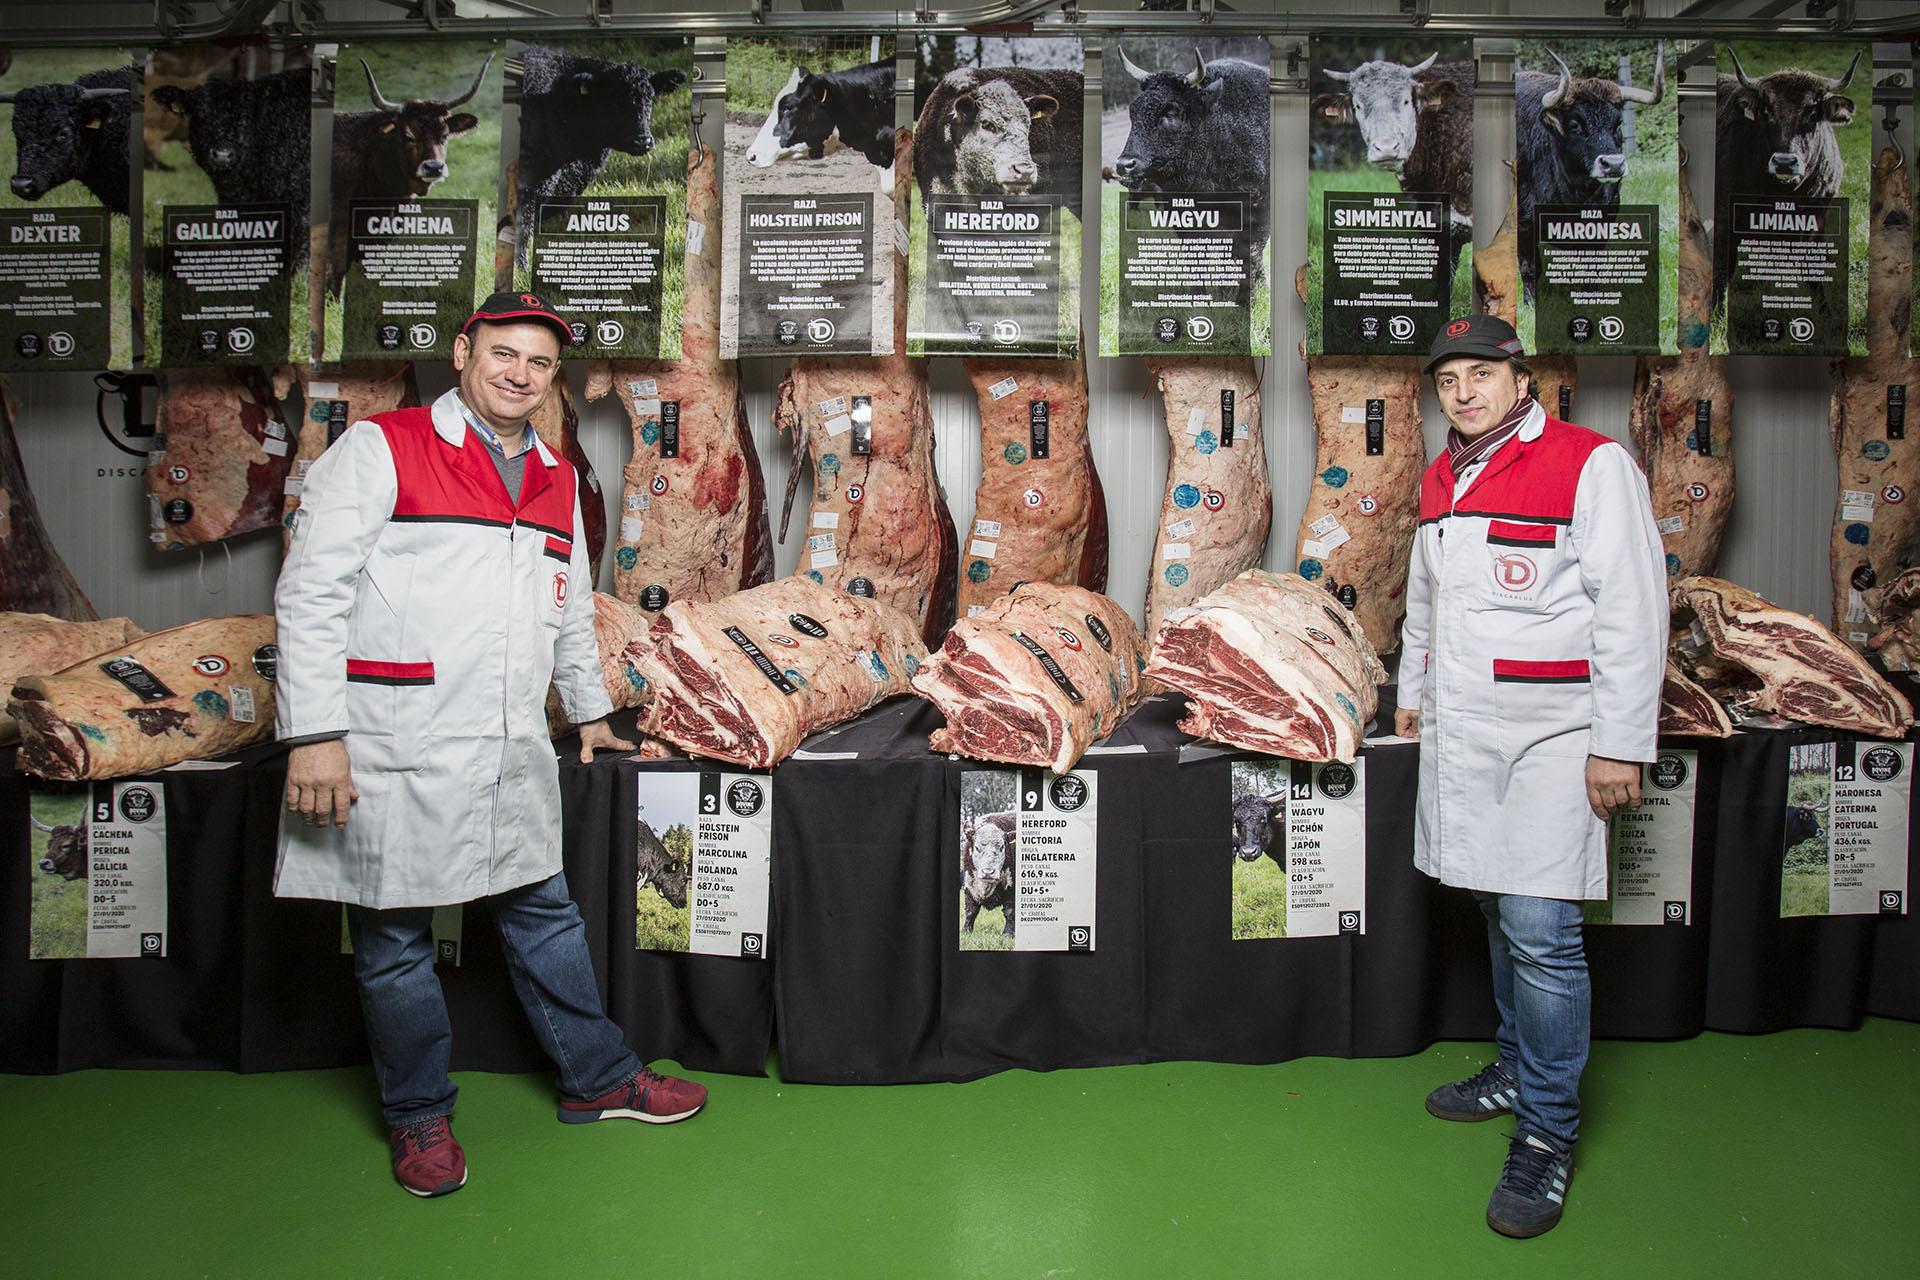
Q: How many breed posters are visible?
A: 10